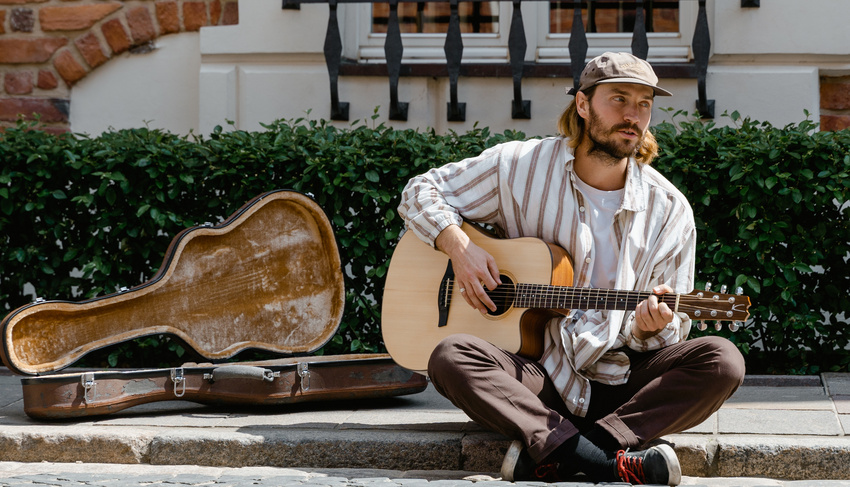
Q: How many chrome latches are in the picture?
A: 3